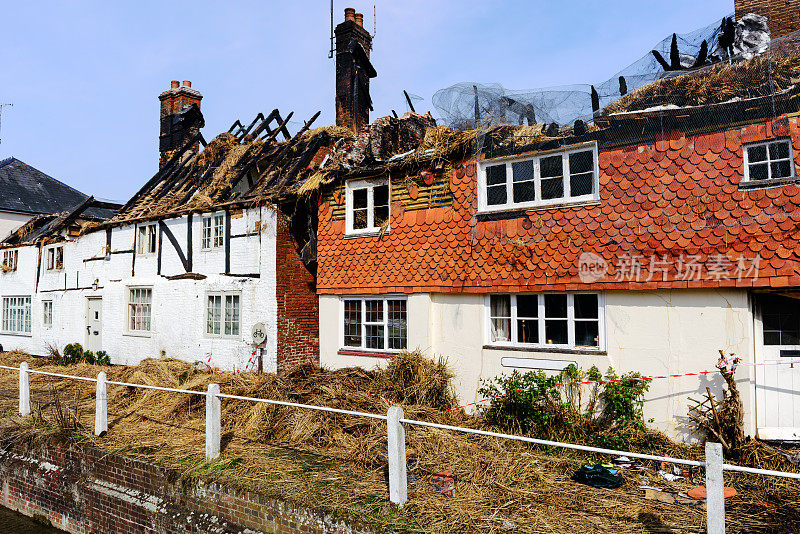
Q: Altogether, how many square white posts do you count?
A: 5